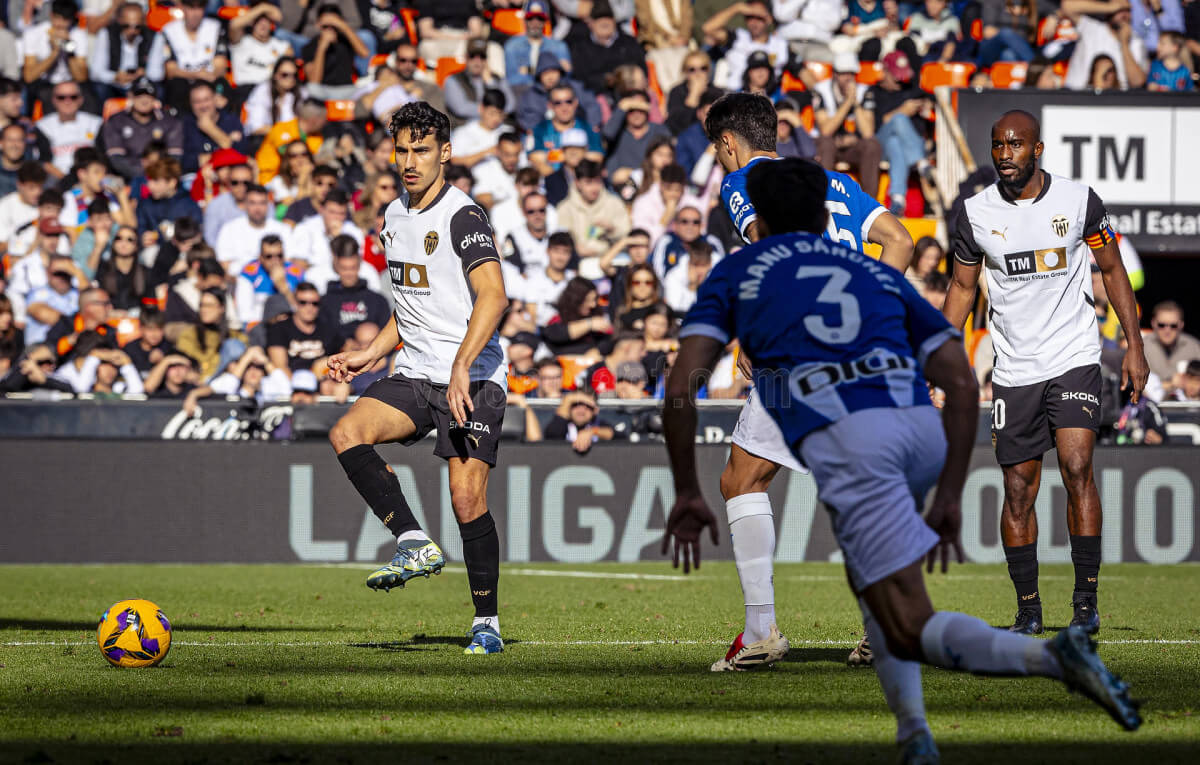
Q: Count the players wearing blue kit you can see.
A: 2